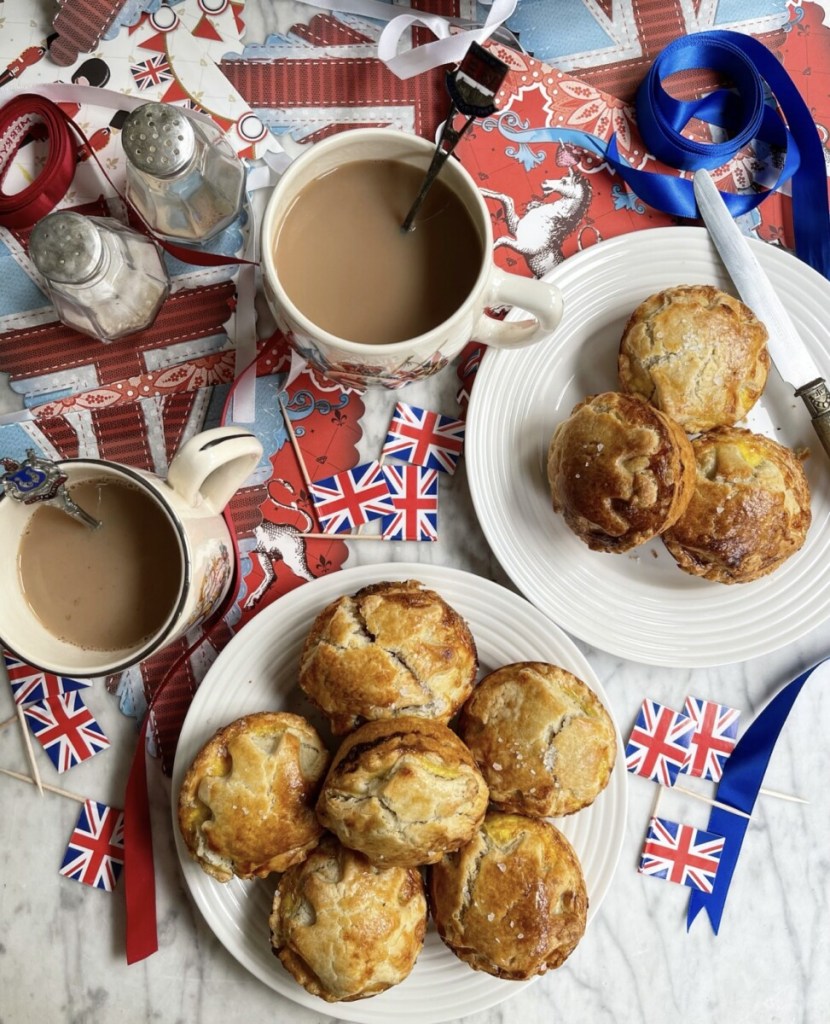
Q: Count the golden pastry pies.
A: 9